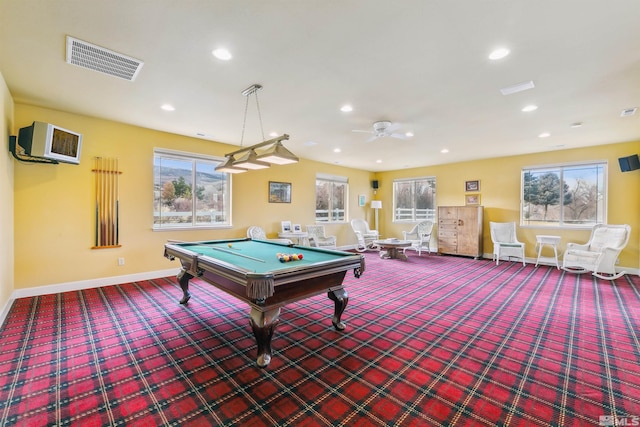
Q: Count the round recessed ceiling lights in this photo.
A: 11